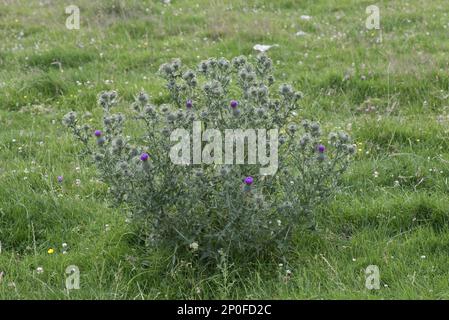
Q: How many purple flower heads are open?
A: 6